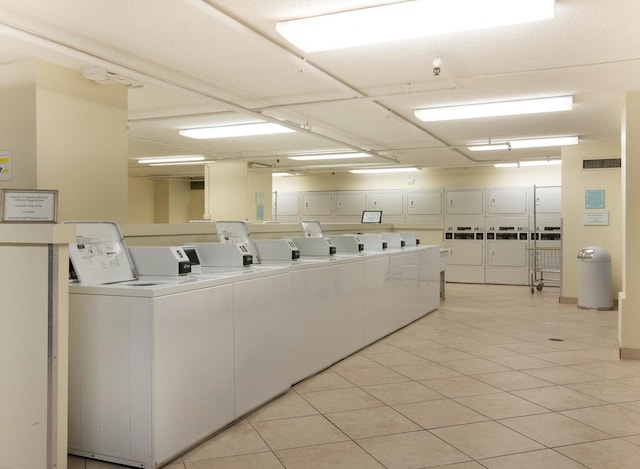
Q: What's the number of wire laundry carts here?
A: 1